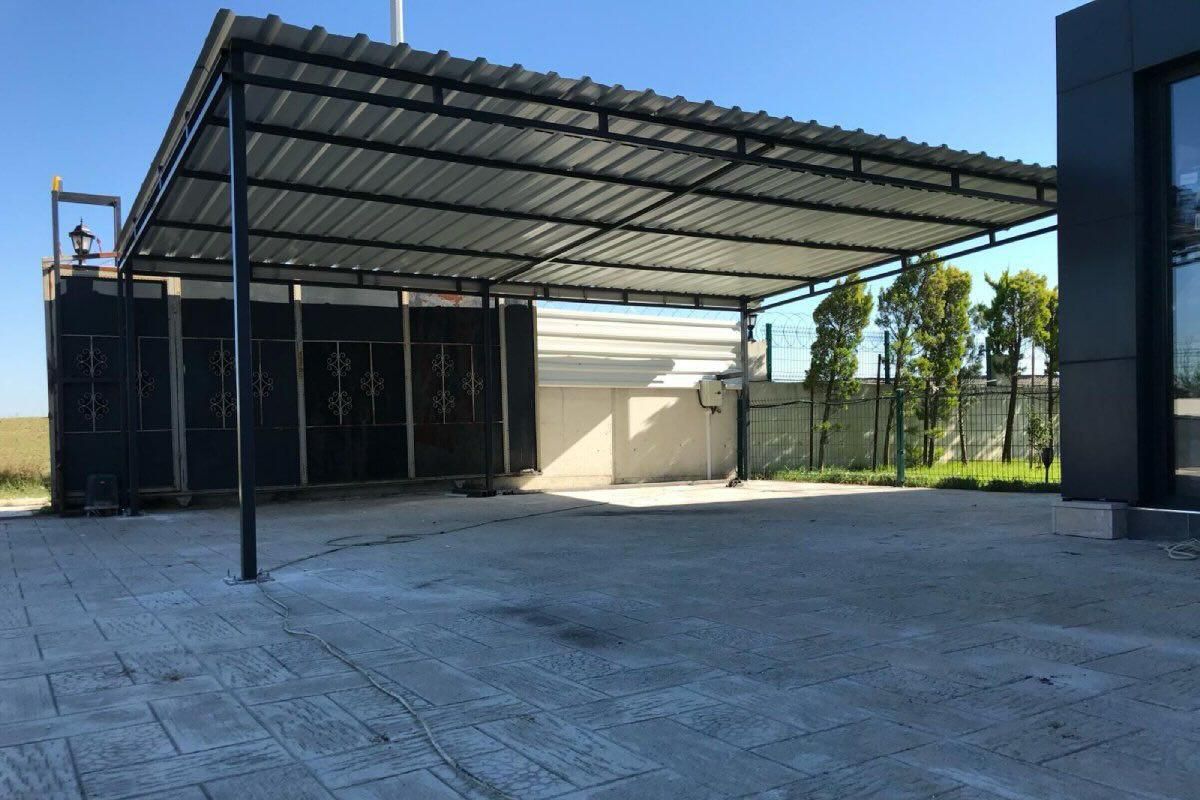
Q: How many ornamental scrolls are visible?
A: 12